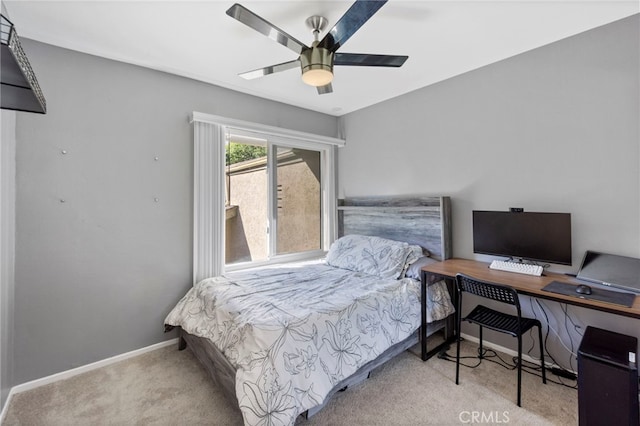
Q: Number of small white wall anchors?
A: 4